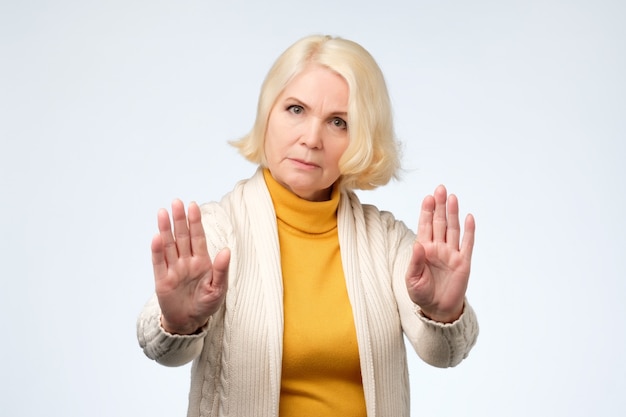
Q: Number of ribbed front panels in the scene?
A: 2